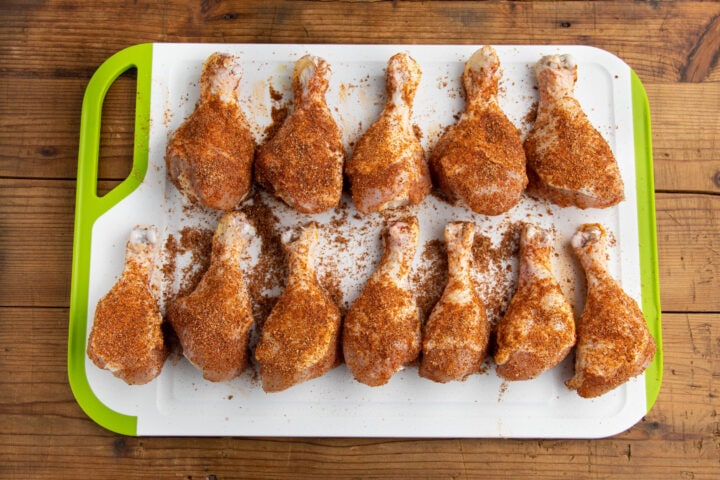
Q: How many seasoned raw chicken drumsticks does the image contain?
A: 12